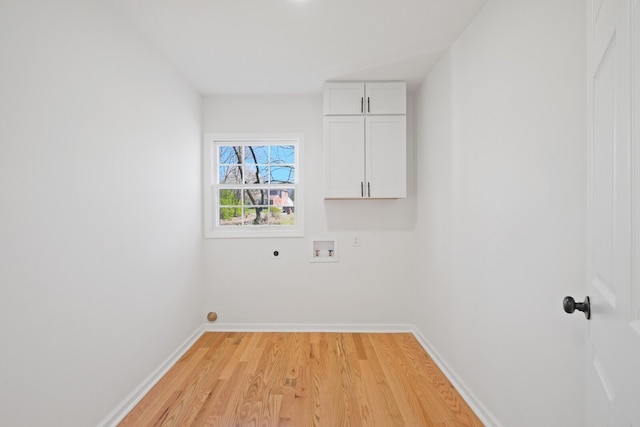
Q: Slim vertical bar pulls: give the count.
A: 4